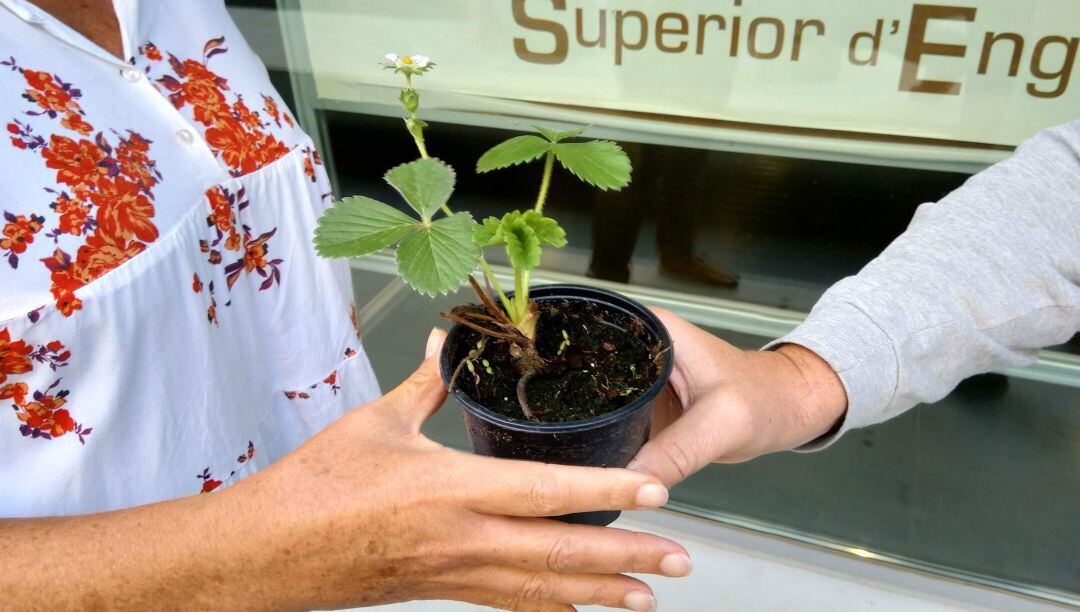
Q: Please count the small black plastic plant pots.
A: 1